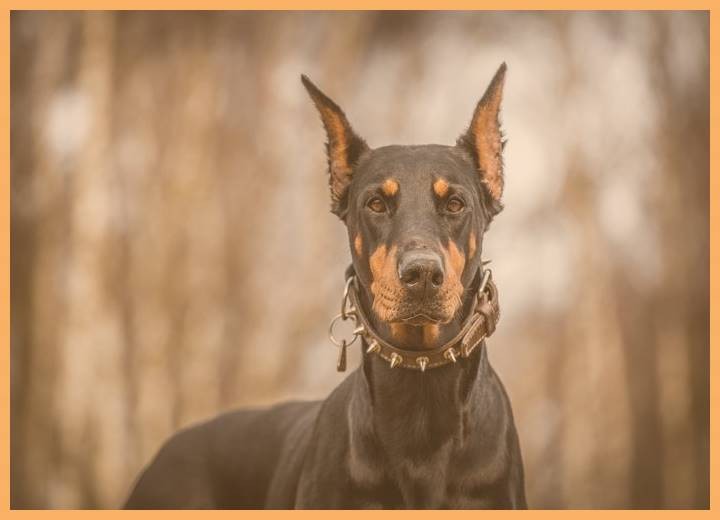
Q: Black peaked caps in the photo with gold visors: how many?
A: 0